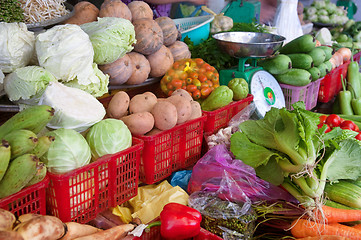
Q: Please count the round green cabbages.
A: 2